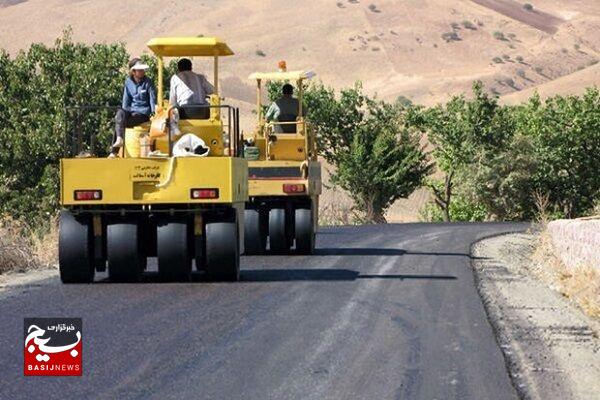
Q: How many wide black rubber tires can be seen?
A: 7